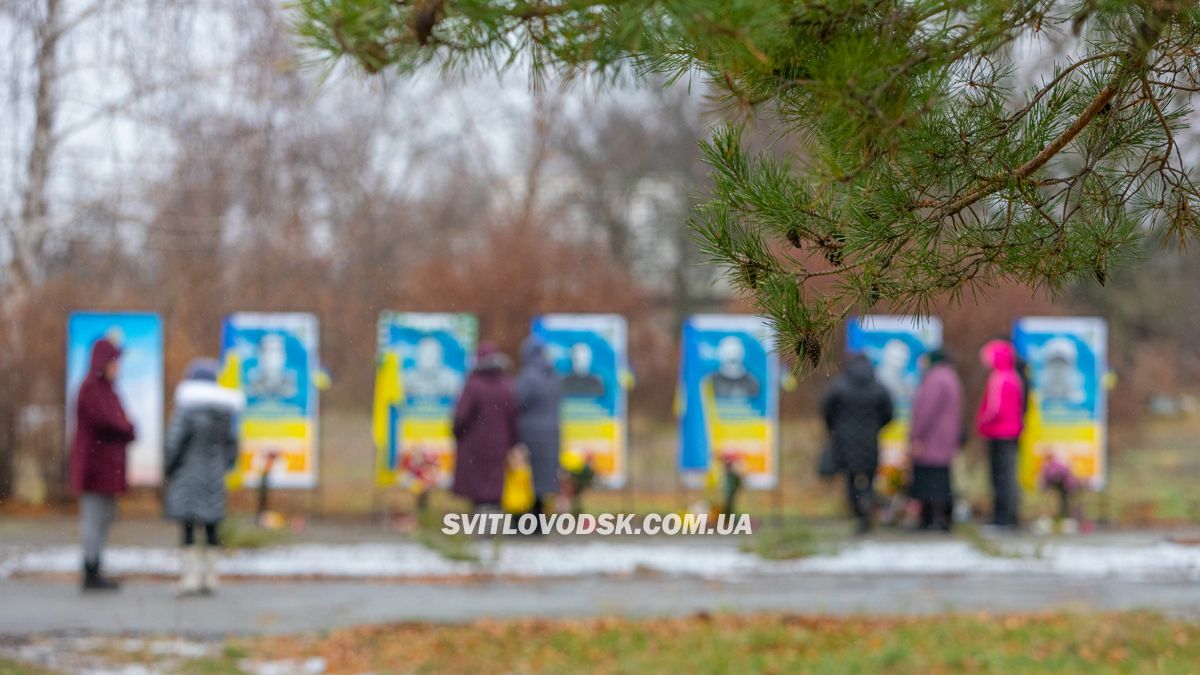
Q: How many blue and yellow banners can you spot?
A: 6